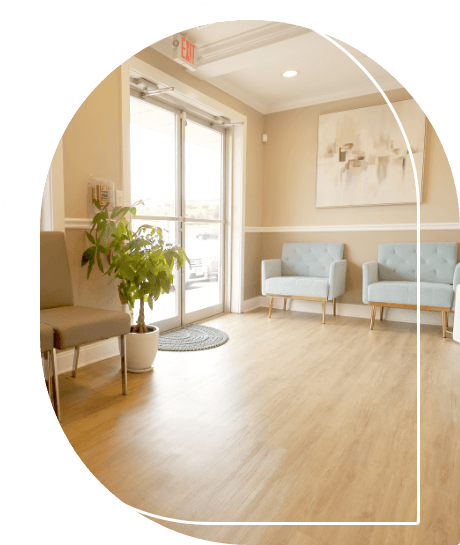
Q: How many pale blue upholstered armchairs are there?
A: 2